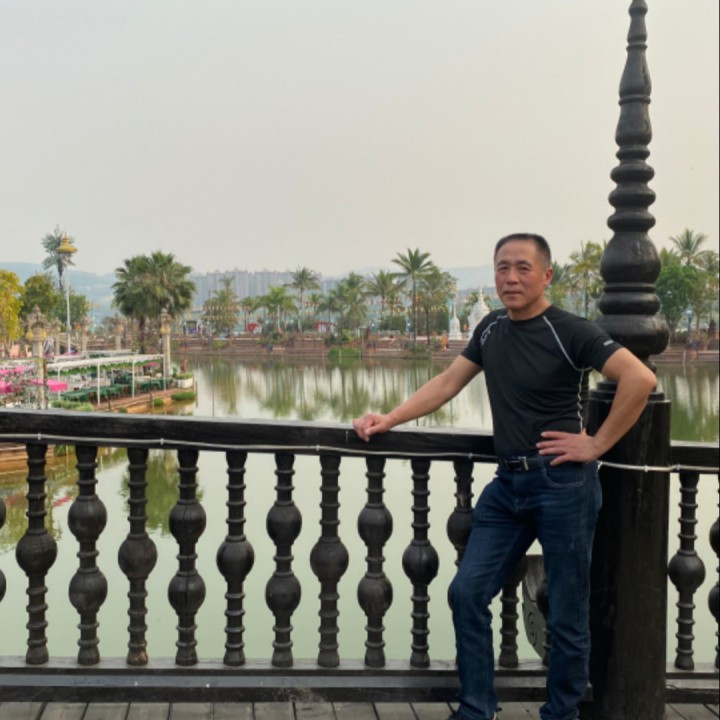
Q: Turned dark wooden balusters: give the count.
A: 15